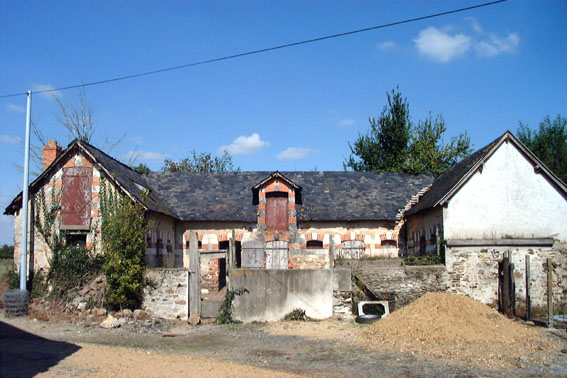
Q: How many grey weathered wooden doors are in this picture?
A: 3